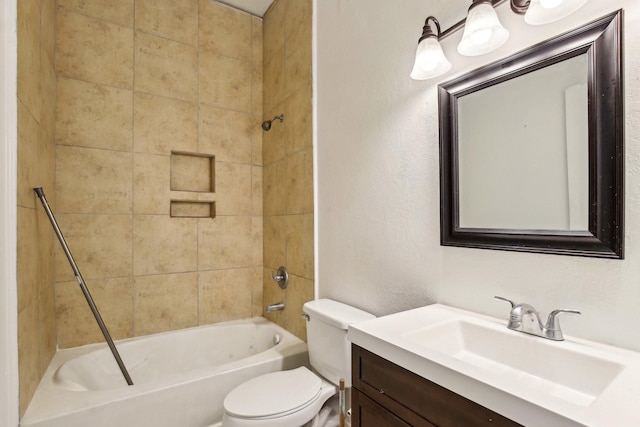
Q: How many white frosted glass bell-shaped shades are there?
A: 3